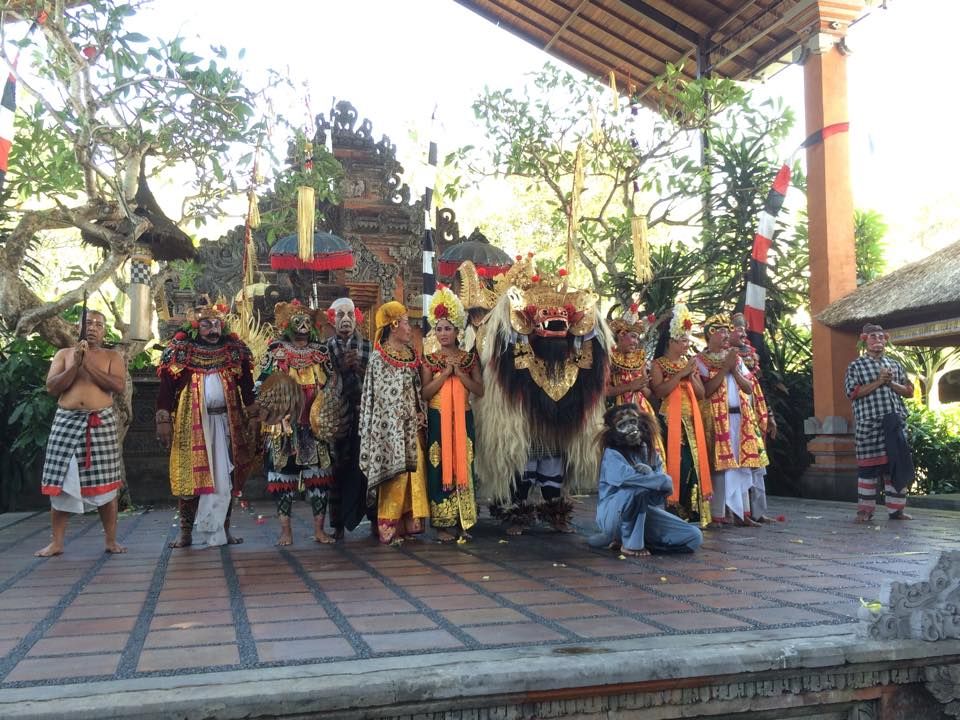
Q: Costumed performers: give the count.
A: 13